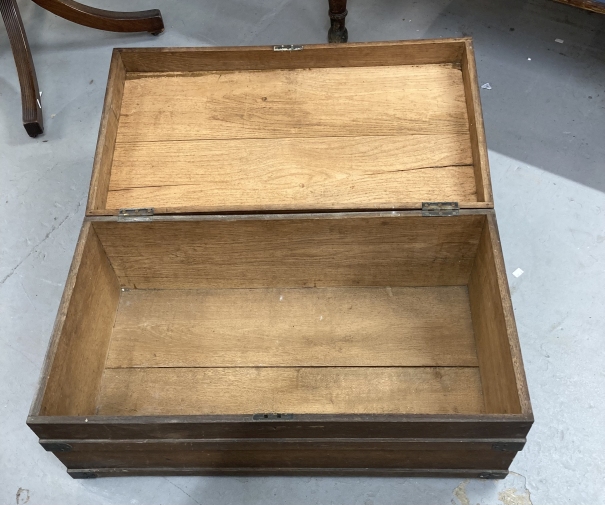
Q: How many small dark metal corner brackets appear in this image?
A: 4